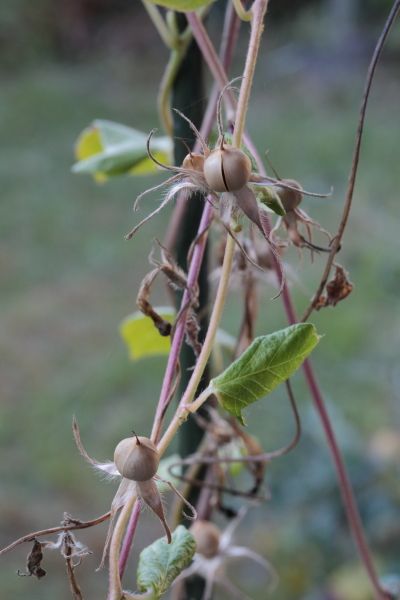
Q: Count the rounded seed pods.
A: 5